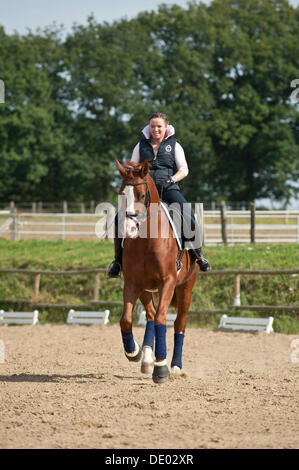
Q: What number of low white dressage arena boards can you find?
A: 4